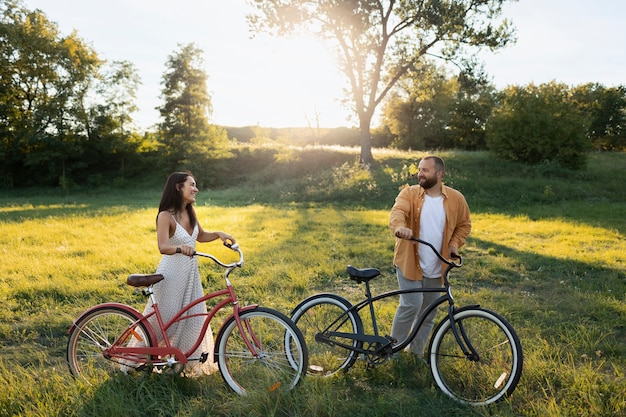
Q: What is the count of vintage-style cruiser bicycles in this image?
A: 2